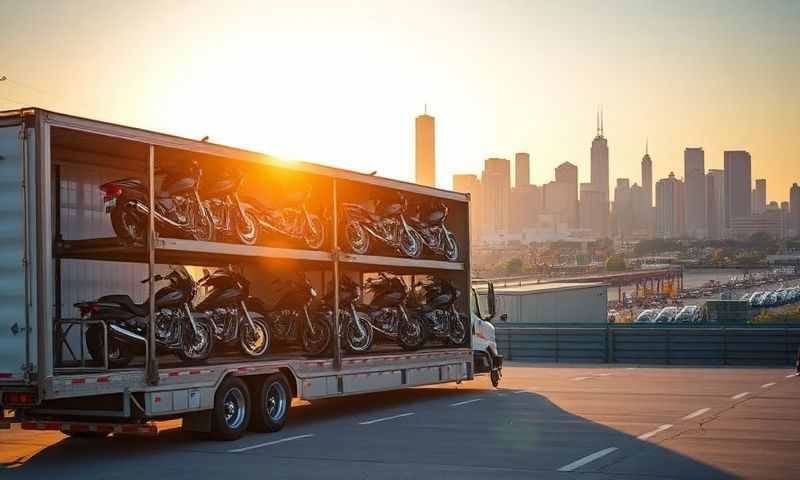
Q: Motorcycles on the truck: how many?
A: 11